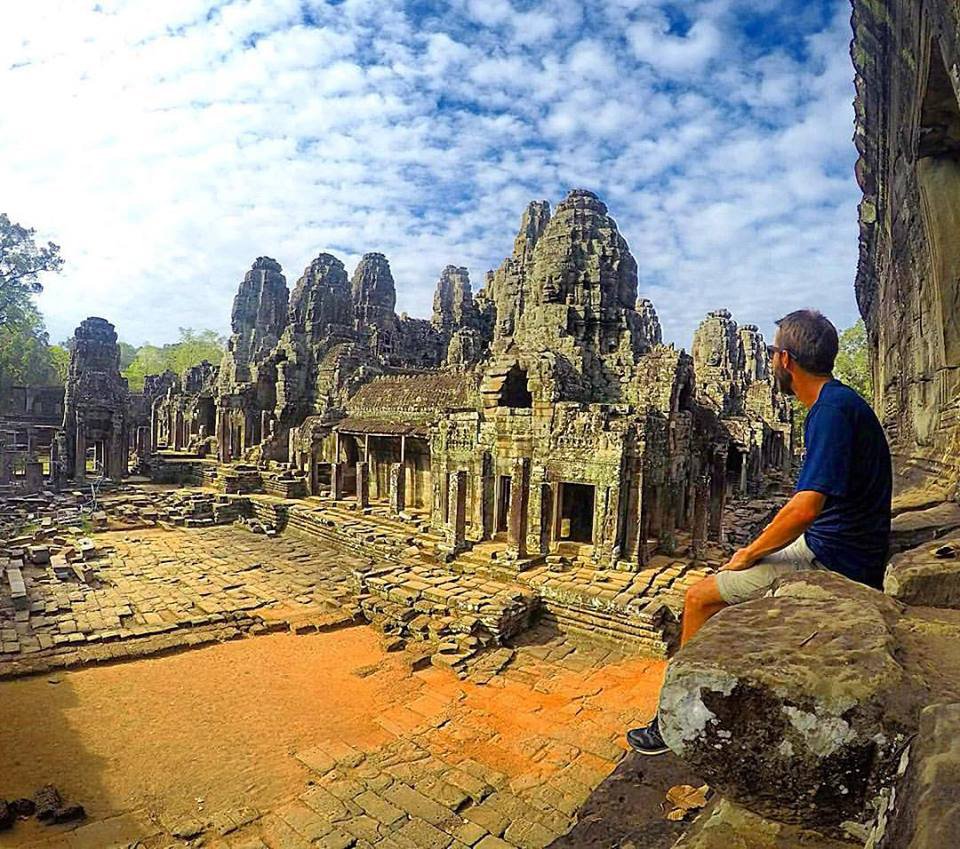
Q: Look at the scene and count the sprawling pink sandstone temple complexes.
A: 0